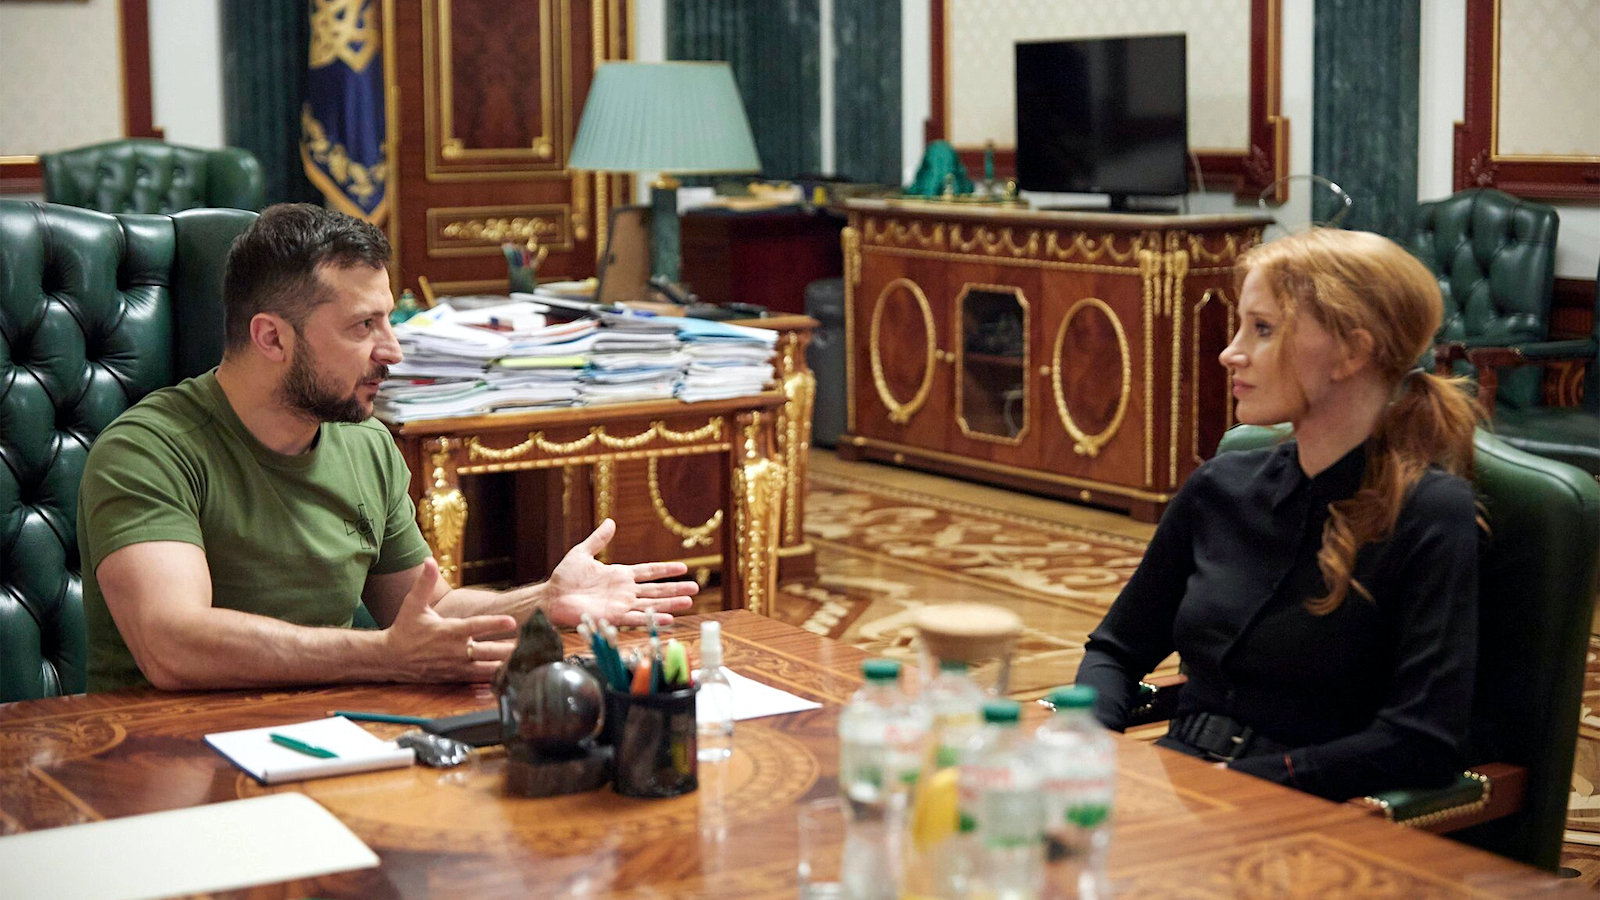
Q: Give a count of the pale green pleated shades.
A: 1